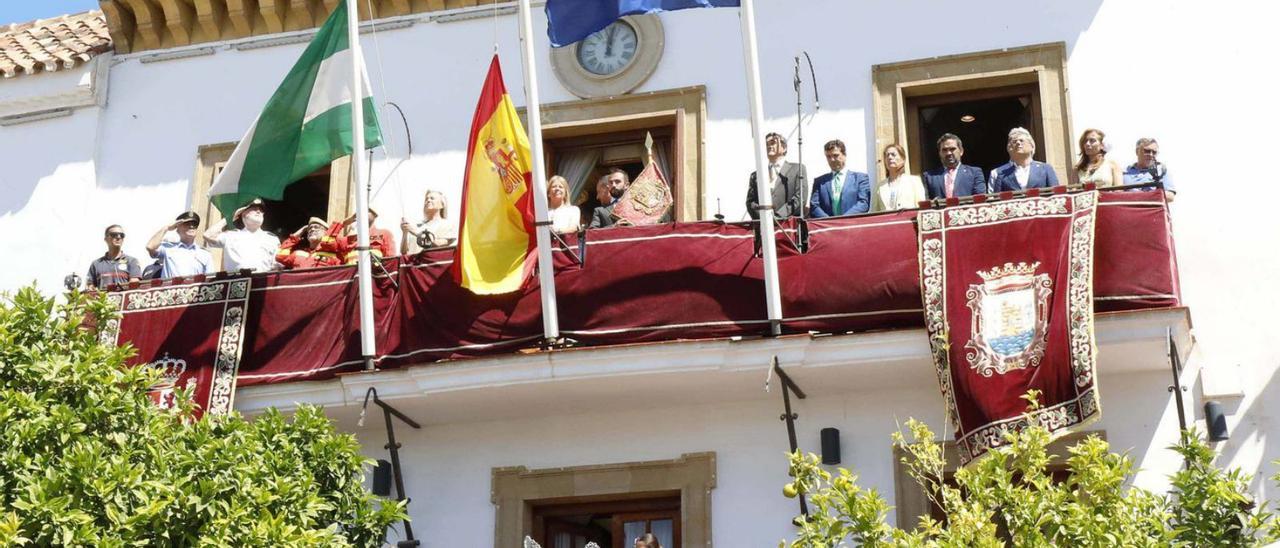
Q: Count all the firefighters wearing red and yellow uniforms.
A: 2